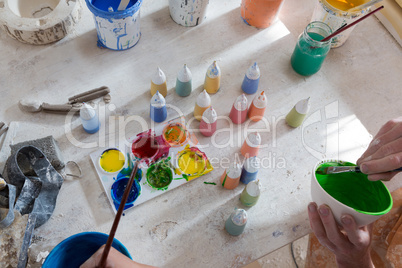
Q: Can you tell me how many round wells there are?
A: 6